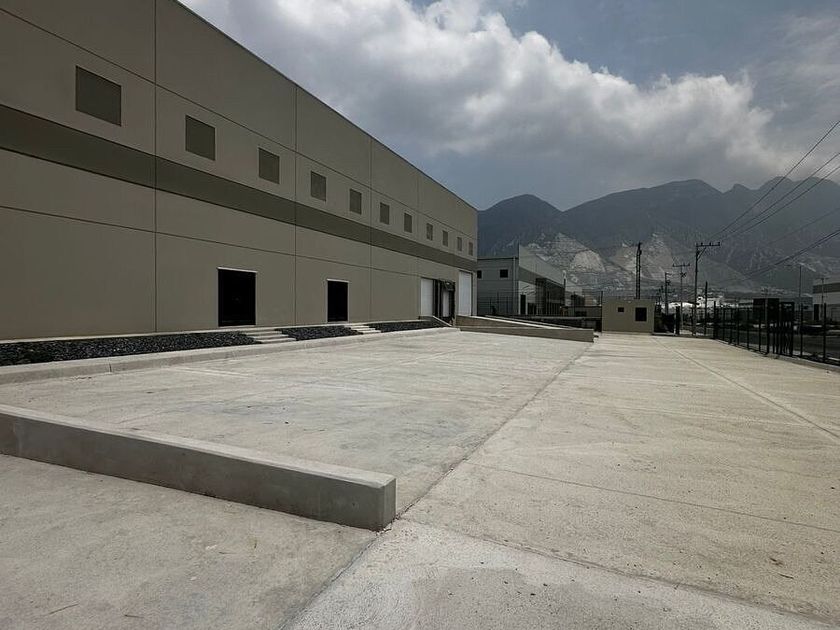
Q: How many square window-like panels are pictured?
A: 11